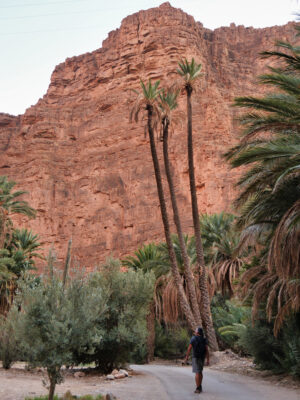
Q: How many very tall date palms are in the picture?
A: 3